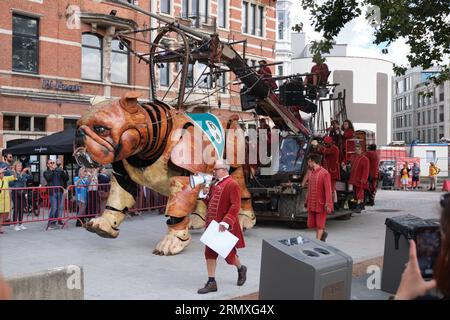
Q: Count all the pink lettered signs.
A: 0